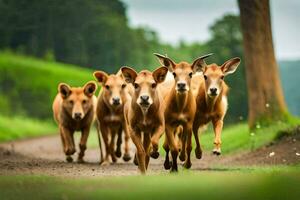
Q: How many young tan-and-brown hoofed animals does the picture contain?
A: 5